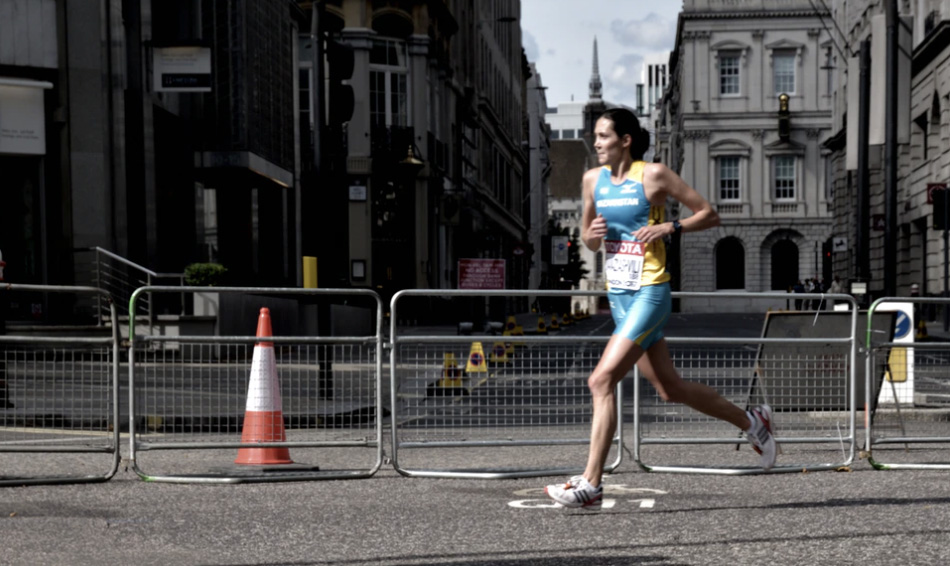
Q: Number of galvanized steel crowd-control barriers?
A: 5